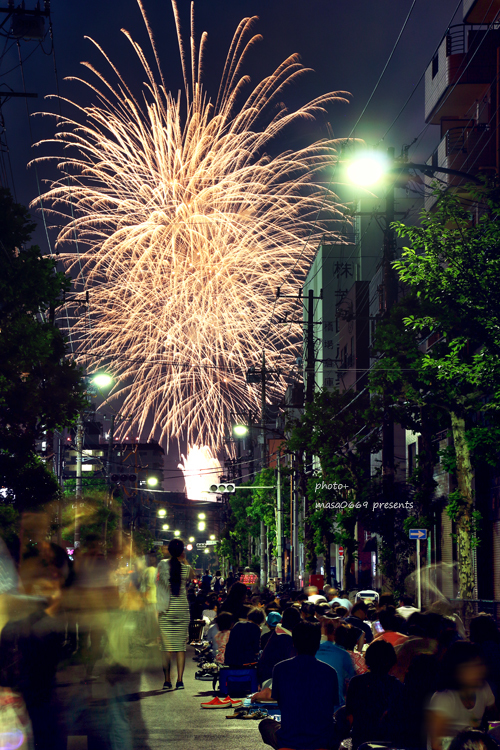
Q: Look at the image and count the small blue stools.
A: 1